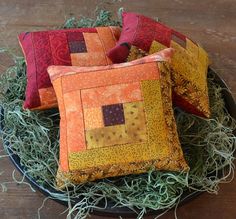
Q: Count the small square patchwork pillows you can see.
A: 3